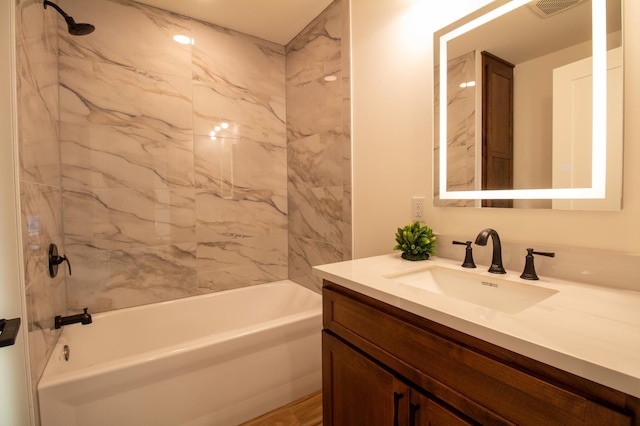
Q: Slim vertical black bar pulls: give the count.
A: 2